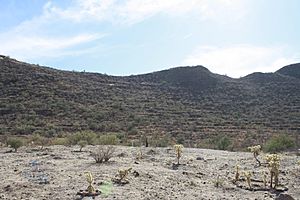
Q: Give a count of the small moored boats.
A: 0